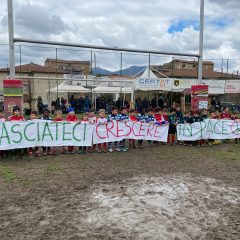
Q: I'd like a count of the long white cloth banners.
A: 3